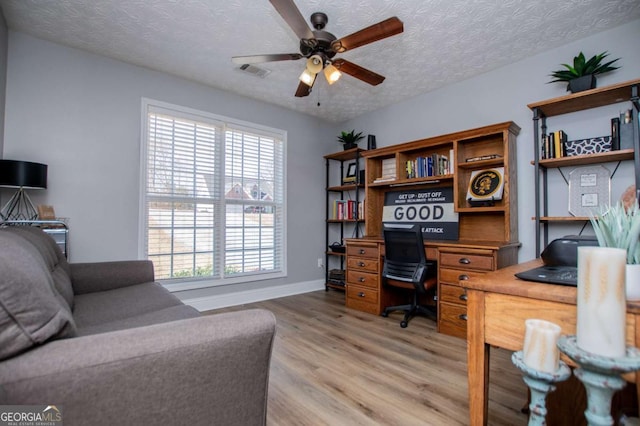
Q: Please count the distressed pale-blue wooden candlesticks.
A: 2